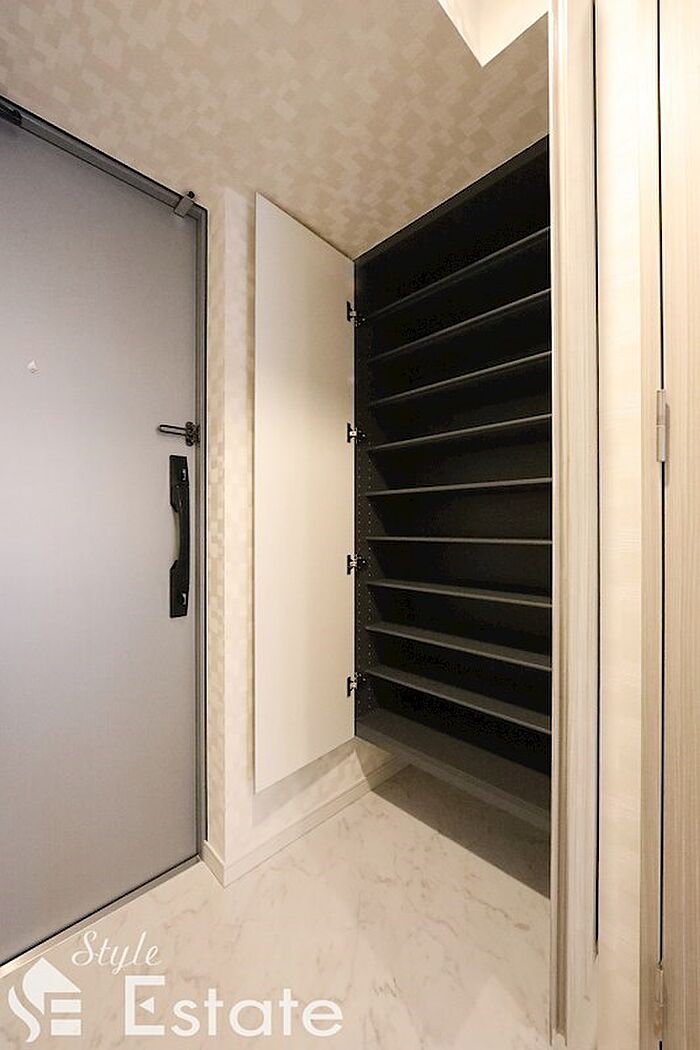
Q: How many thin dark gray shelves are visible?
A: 9